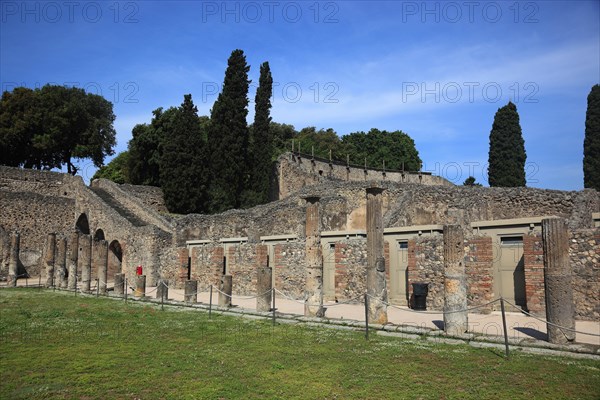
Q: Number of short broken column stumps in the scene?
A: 6